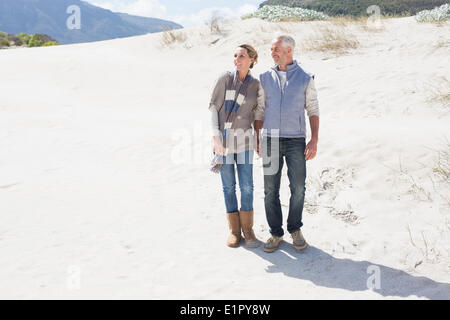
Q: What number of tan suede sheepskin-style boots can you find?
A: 2